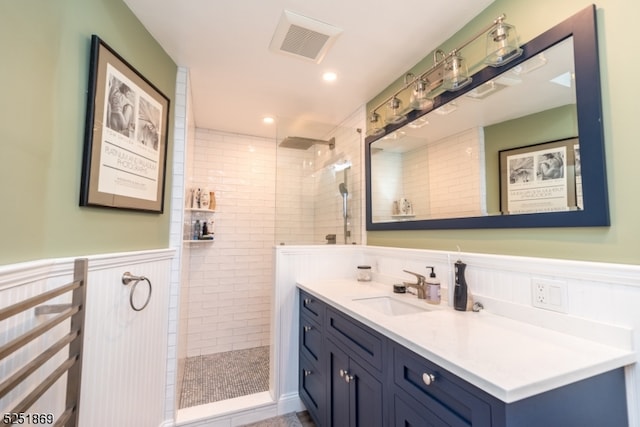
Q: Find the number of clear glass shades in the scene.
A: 5